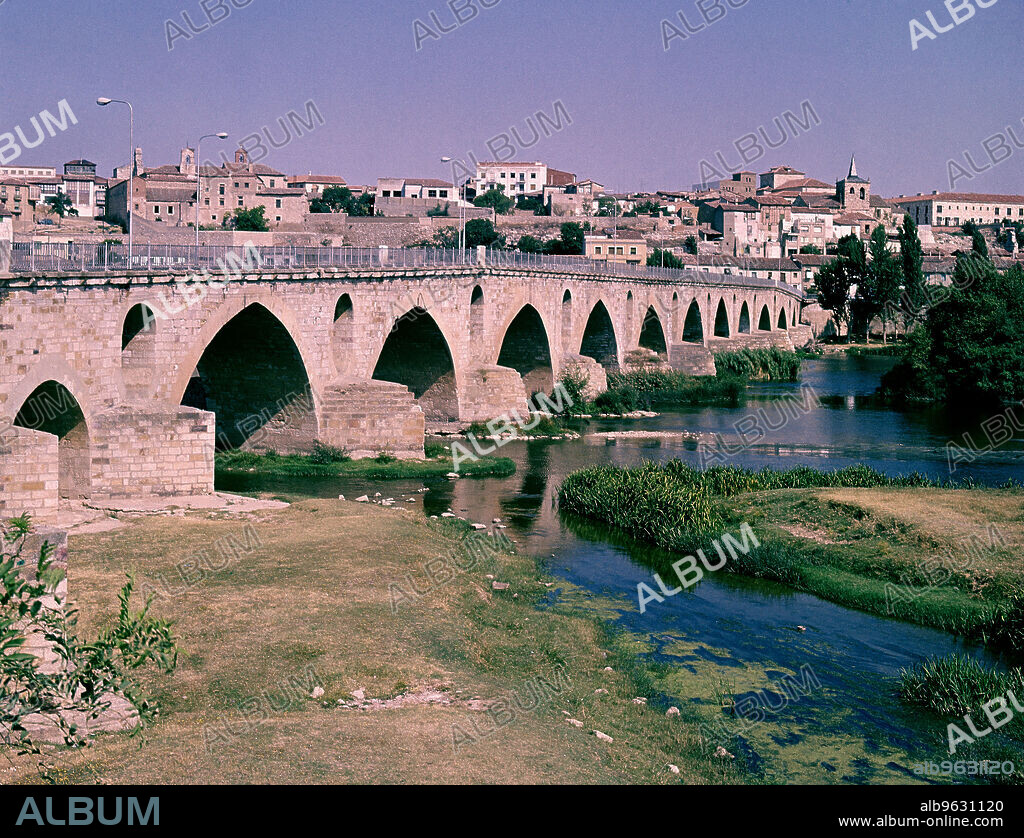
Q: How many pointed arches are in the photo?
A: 12